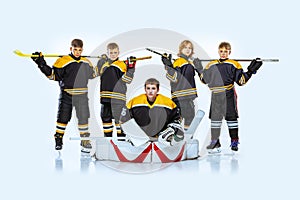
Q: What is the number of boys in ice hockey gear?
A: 5